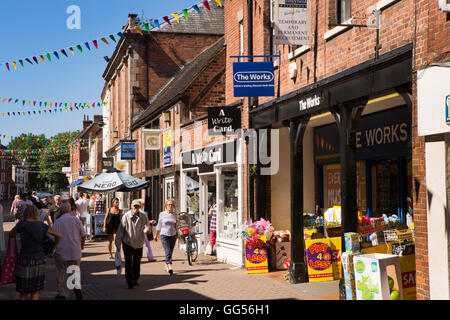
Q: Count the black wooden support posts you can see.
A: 2